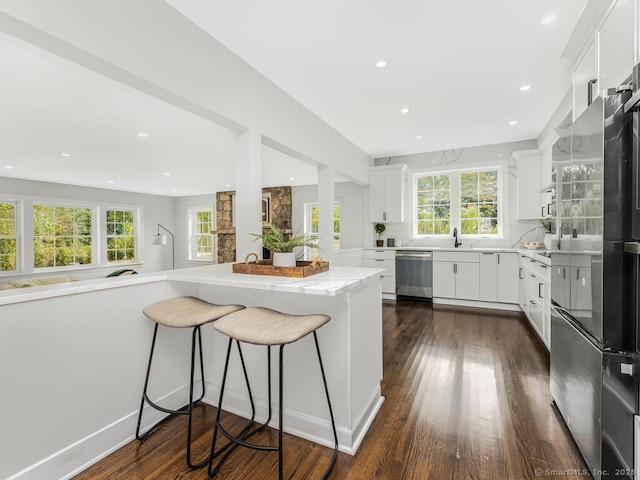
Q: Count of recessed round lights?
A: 14